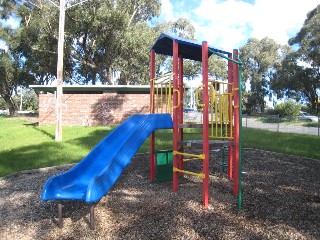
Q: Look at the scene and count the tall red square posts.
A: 6